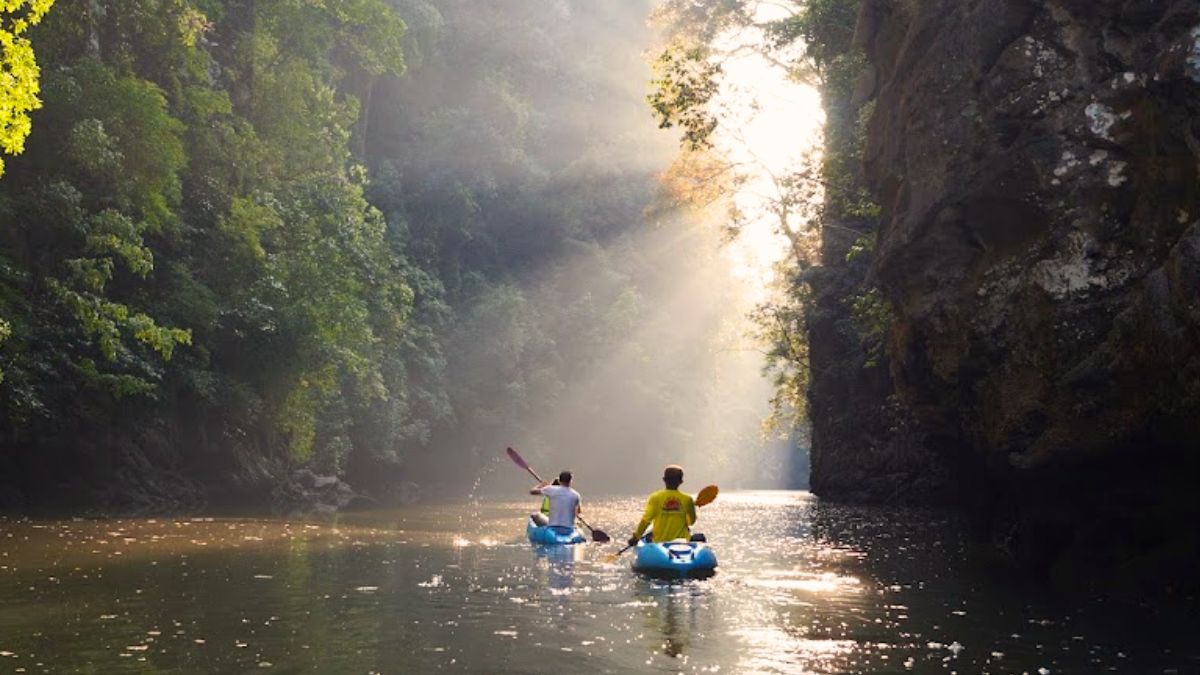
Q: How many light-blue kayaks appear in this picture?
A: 2